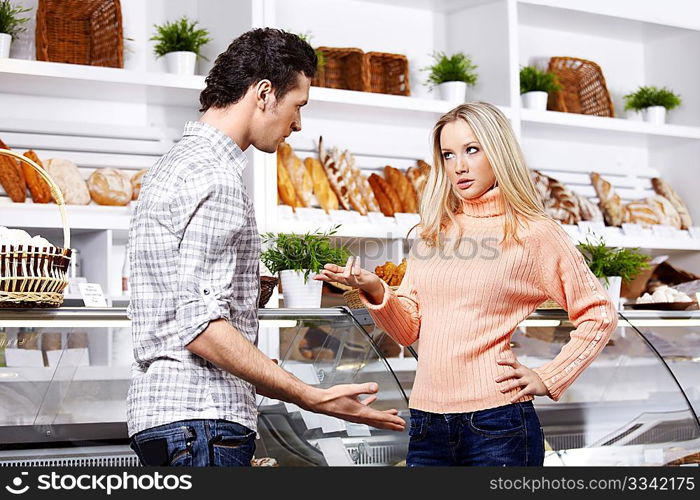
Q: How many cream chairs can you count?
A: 0